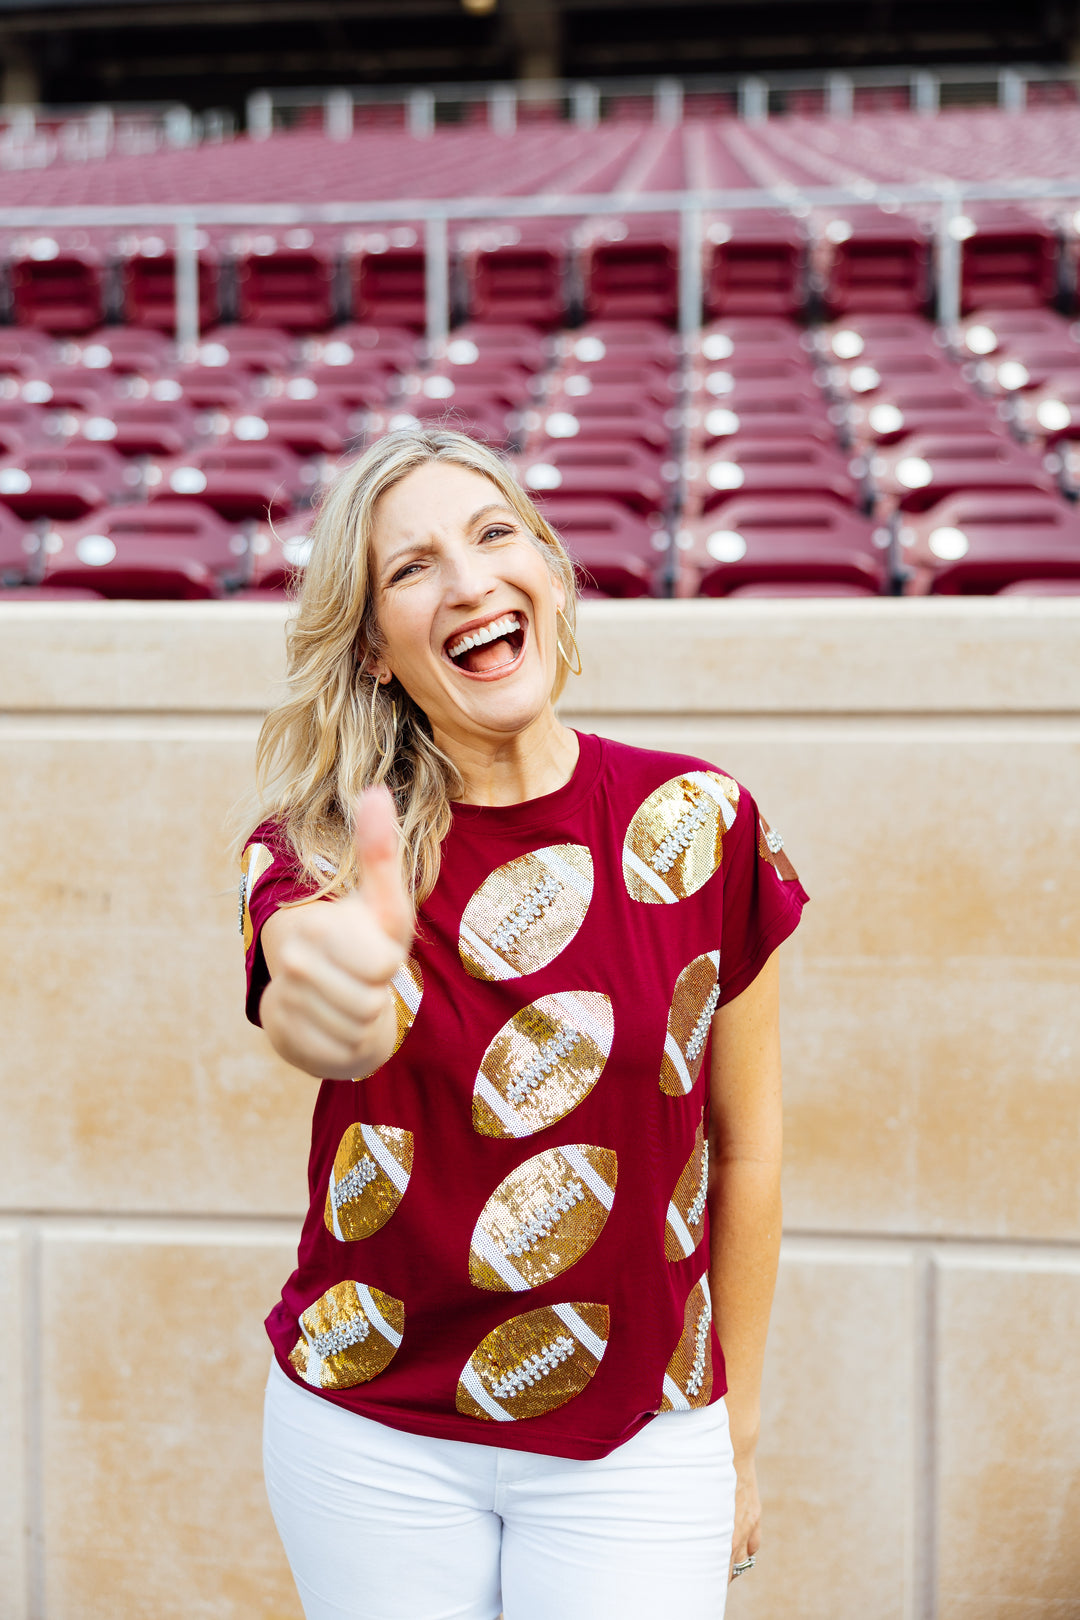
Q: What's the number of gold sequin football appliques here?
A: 14